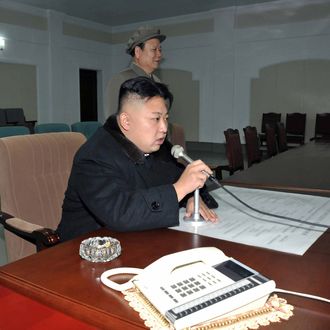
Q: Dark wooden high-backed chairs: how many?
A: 7